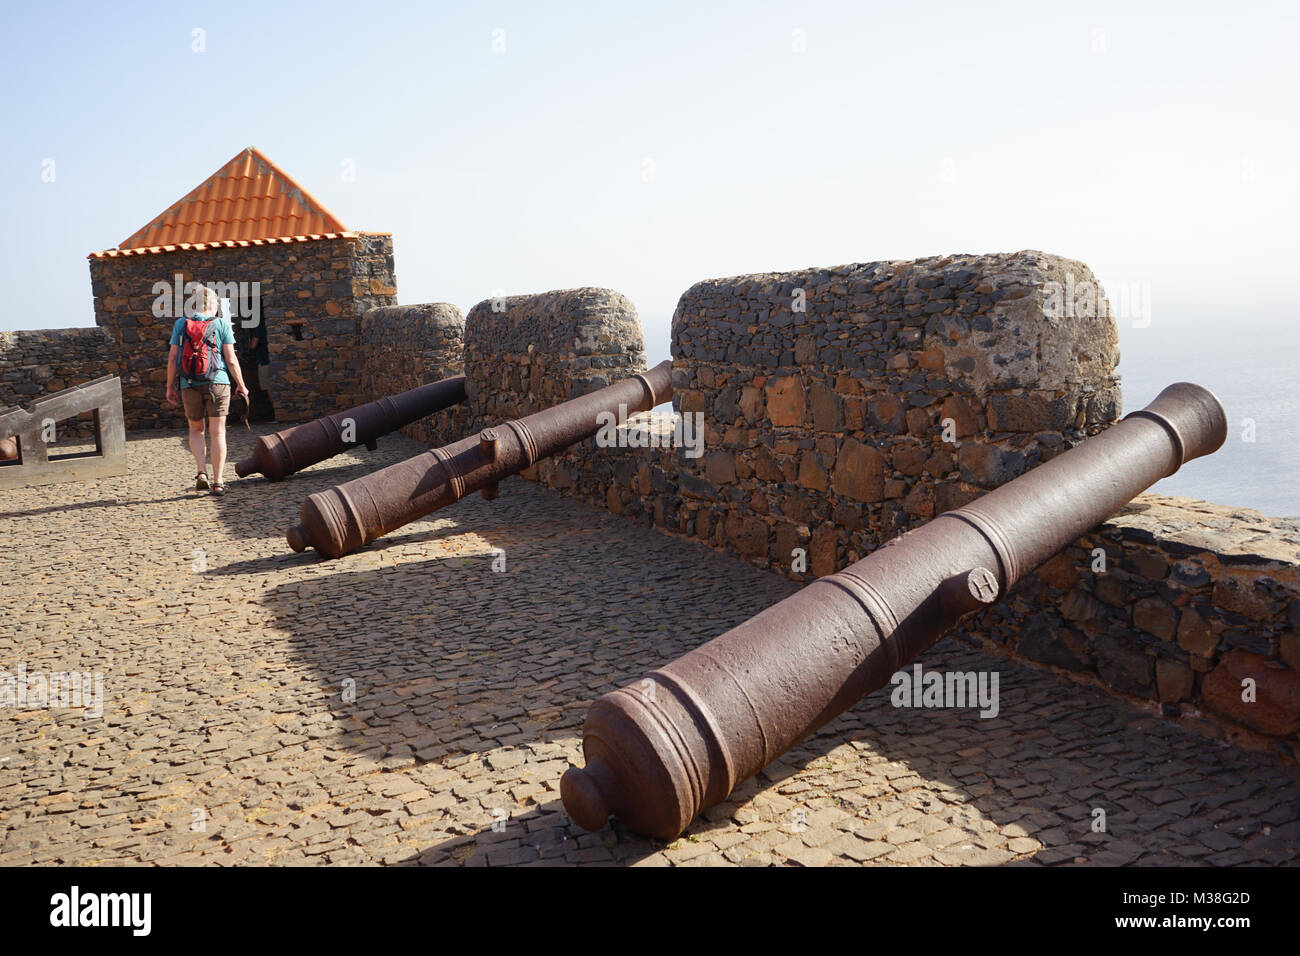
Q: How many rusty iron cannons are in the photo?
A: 3